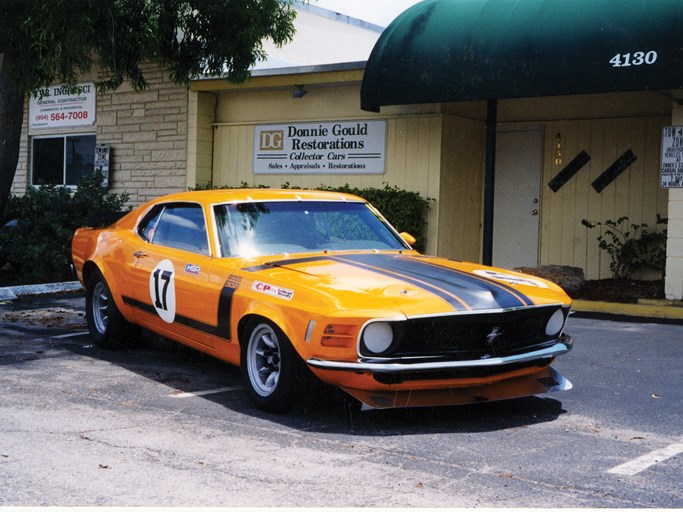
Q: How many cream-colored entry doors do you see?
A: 1